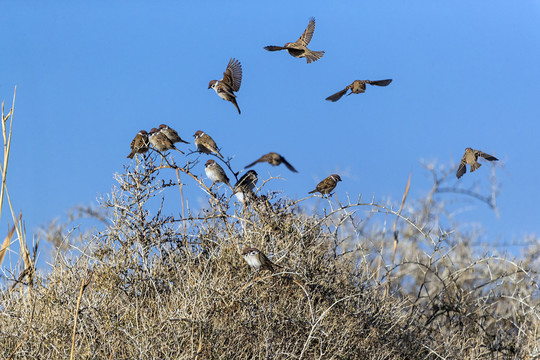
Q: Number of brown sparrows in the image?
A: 13